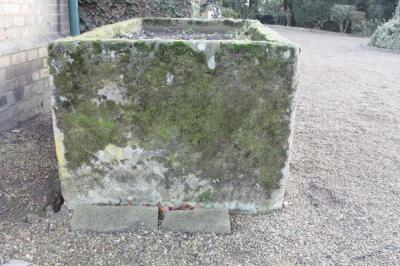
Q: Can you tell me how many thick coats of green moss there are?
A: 1